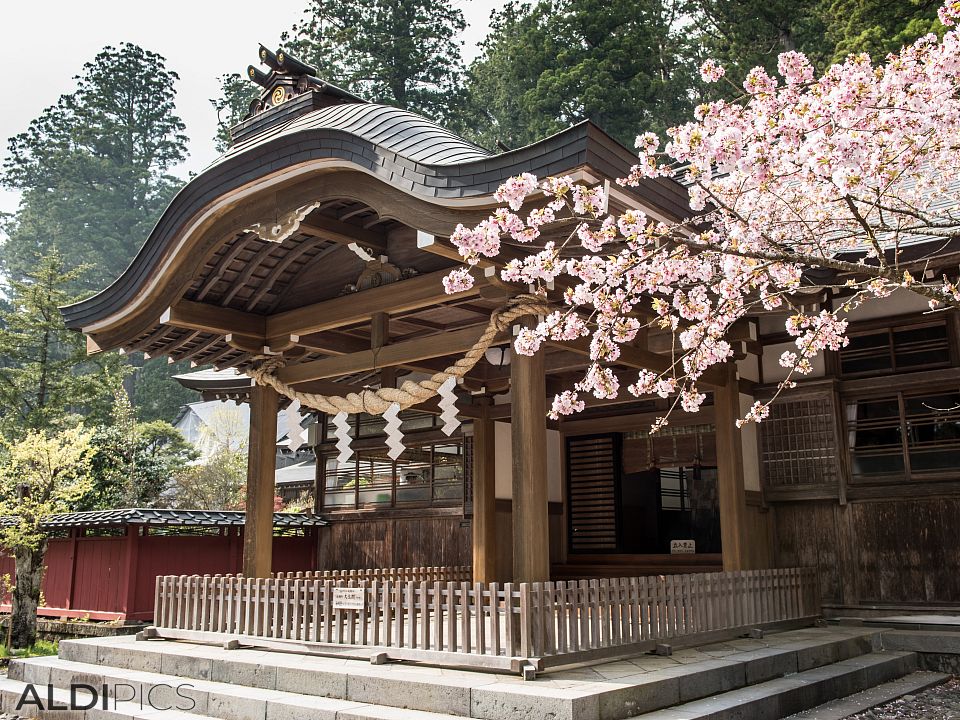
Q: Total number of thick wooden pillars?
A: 4